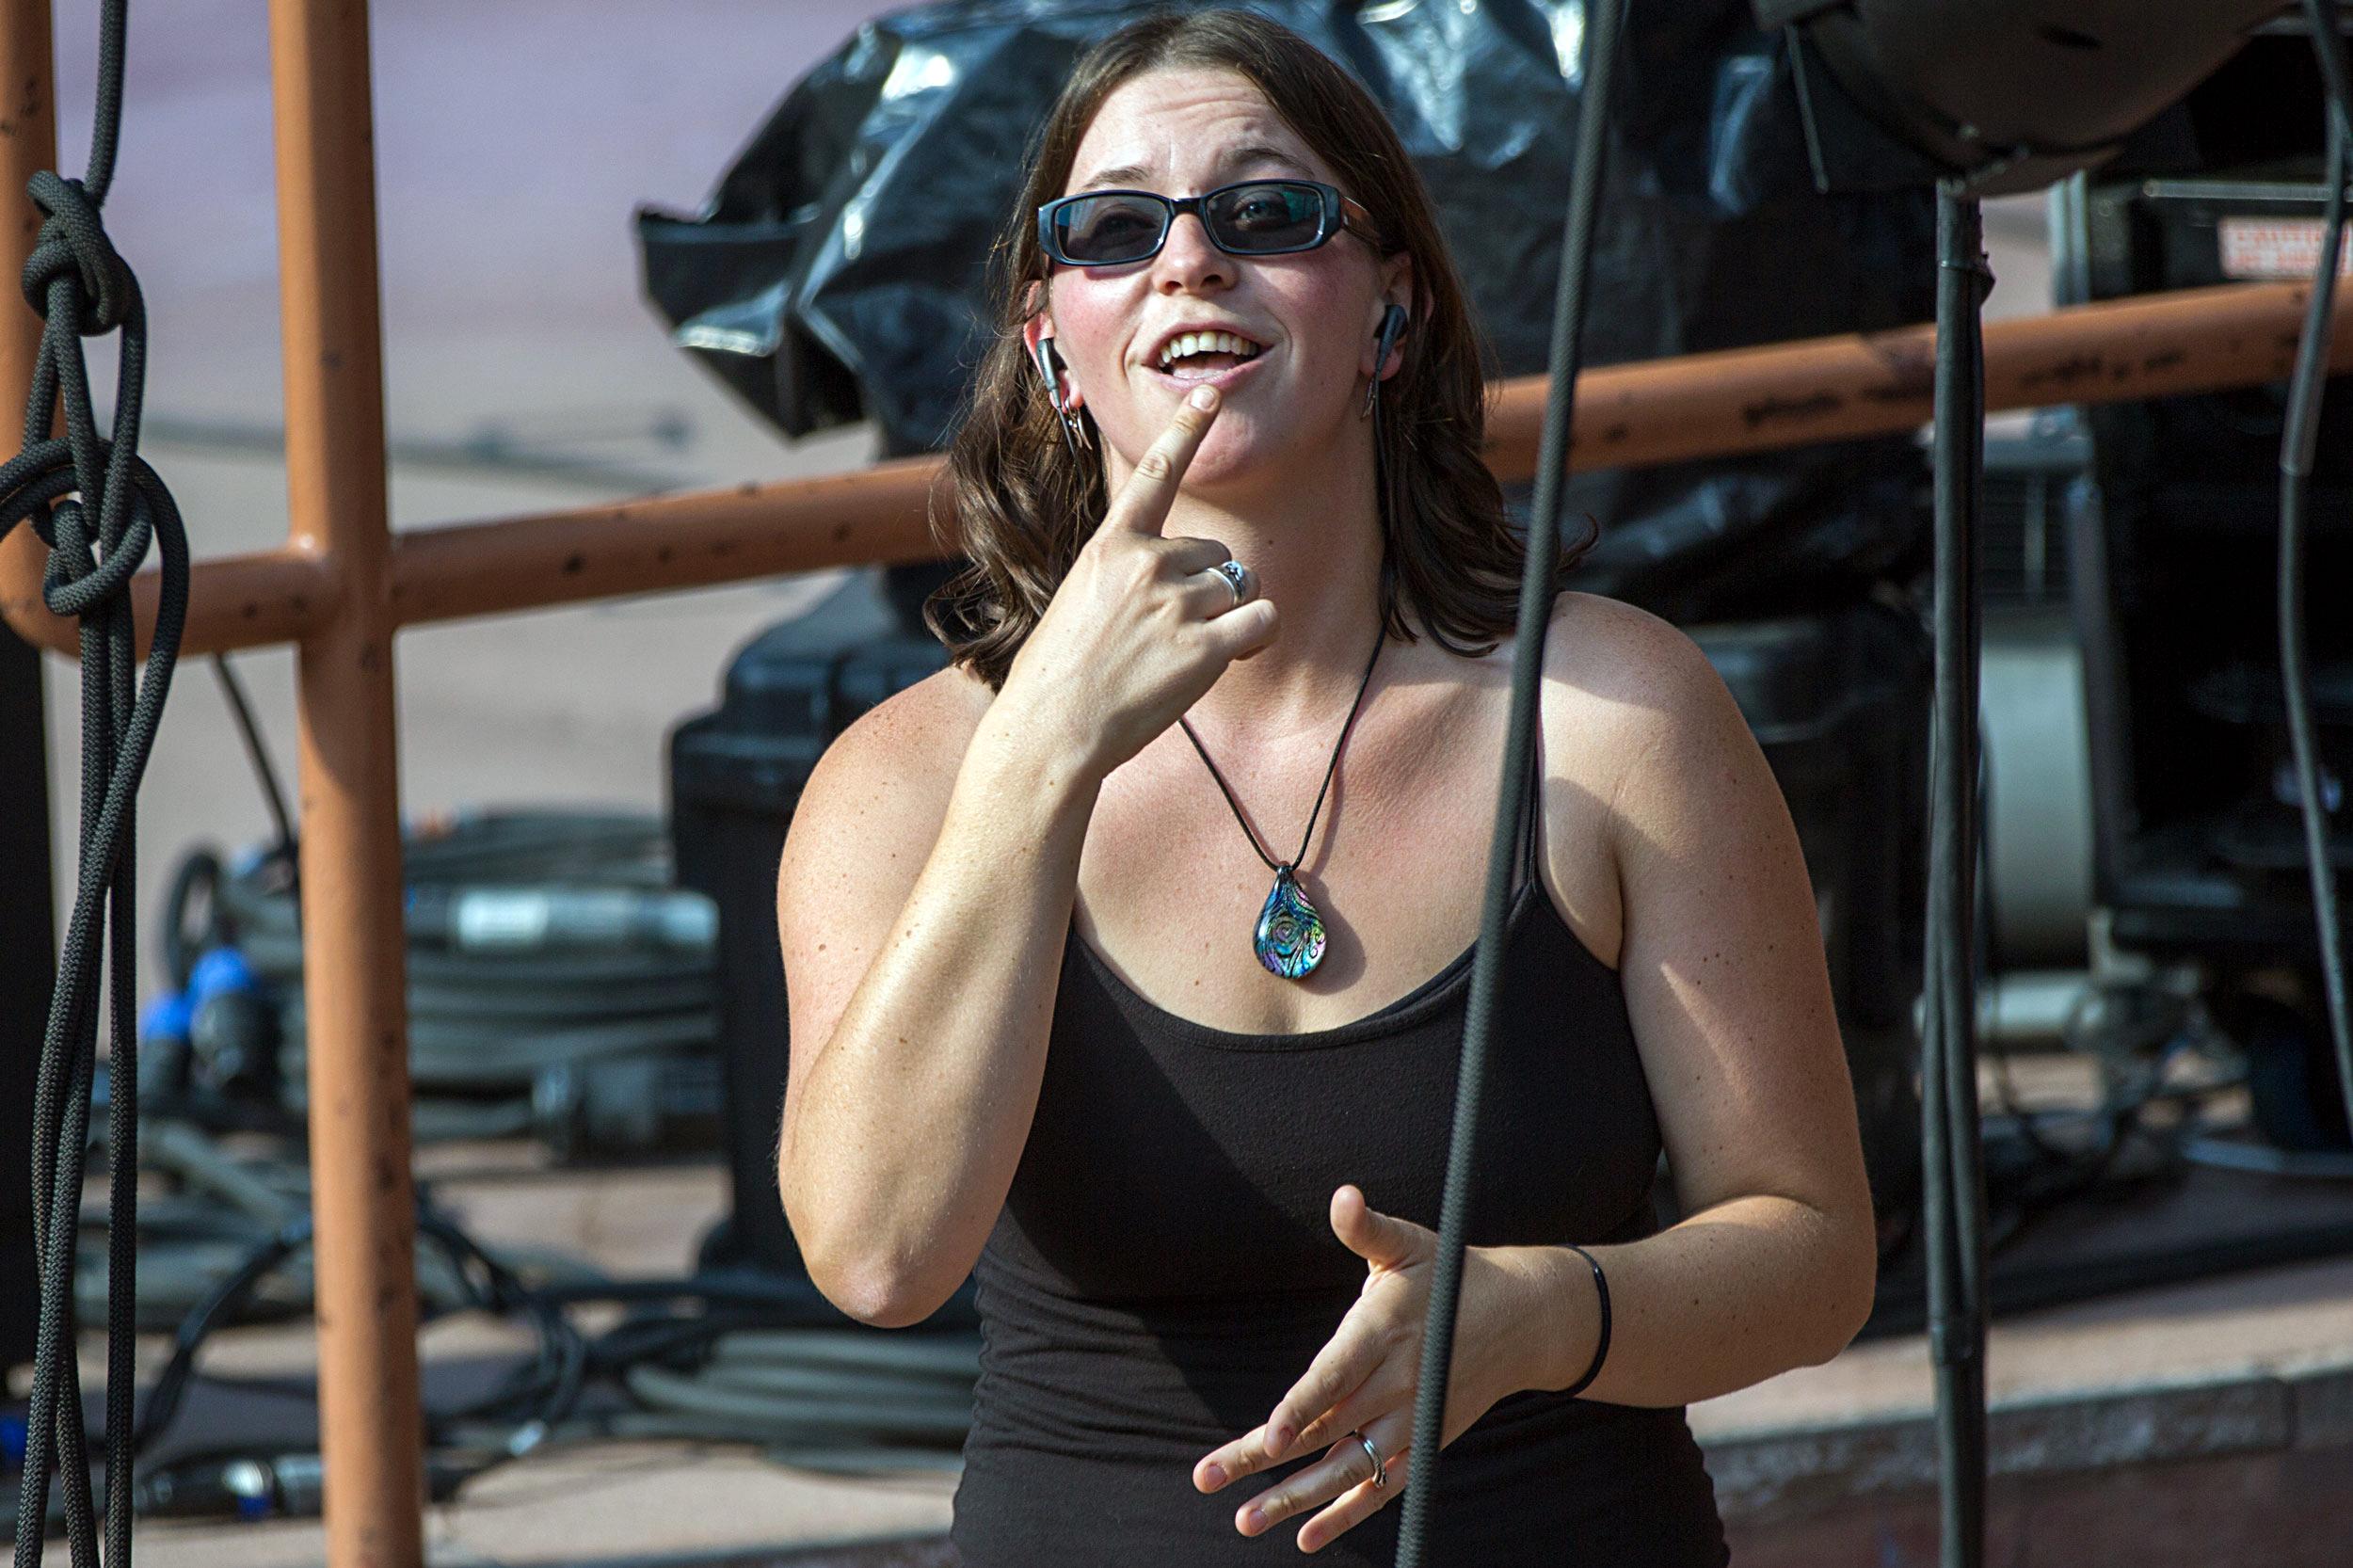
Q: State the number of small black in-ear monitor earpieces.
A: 2